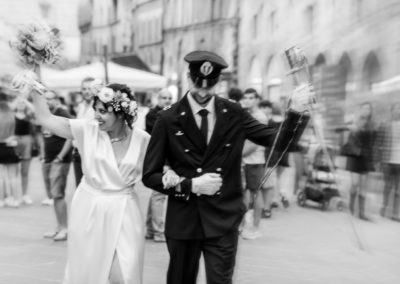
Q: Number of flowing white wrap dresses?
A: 1